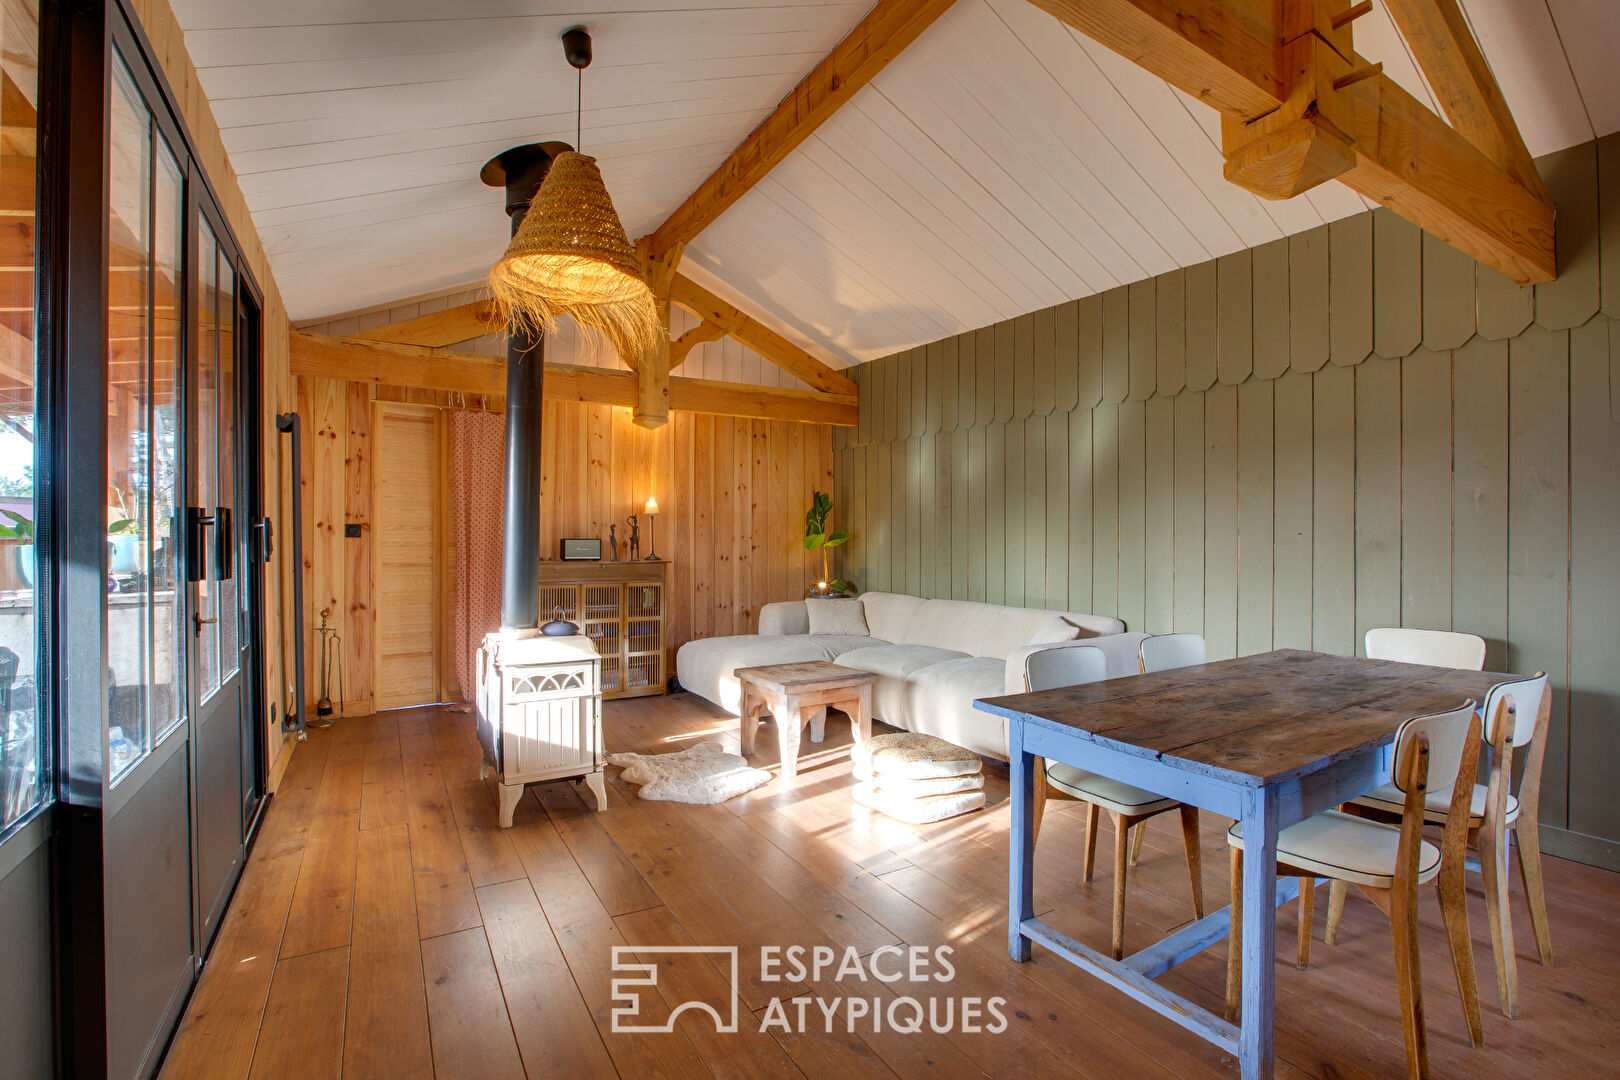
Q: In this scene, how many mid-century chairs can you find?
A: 5